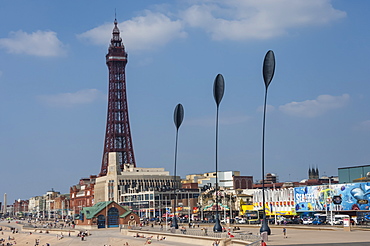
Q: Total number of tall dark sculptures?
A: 3